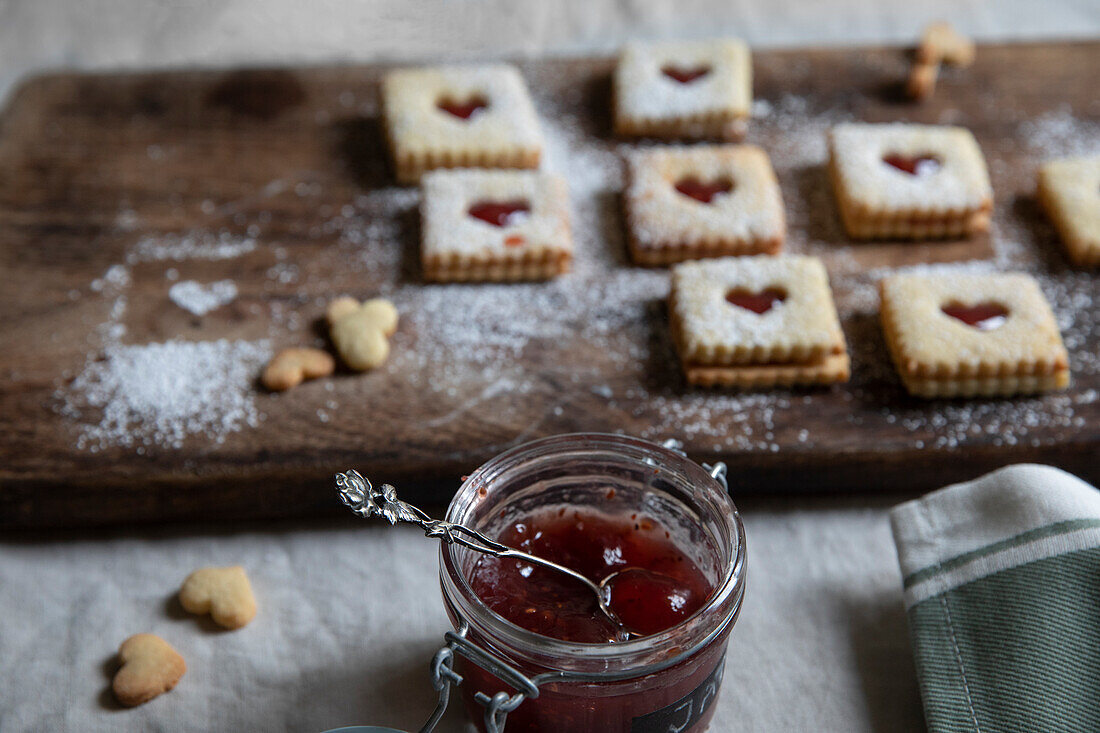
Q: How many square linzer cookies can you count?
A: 8